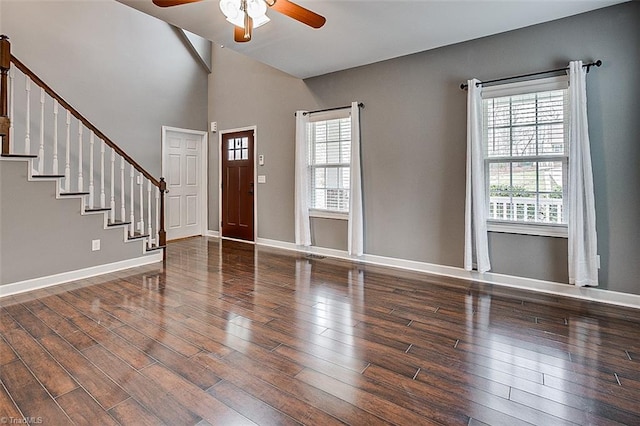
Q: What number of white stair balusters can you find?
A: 14